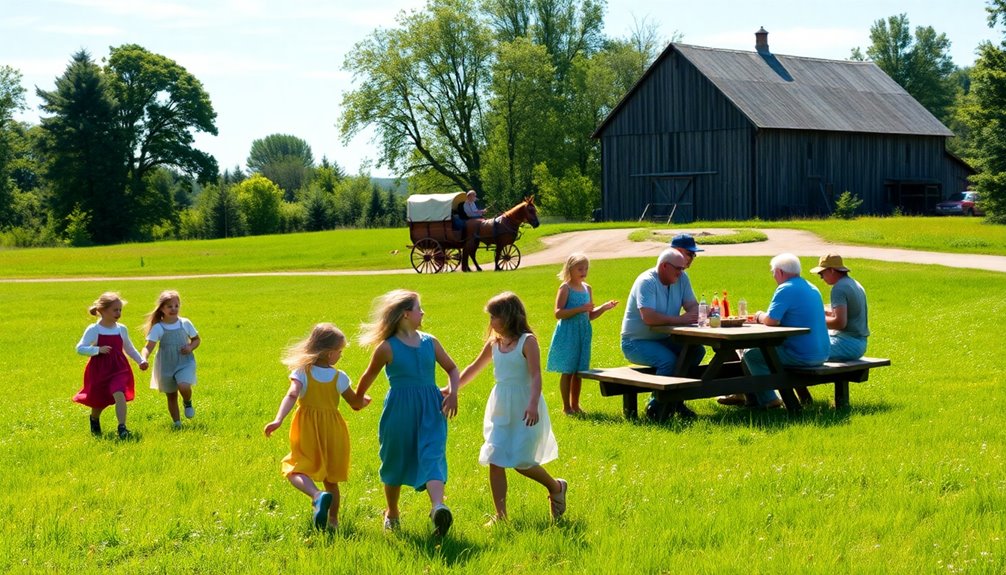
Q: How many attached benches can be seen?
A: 2